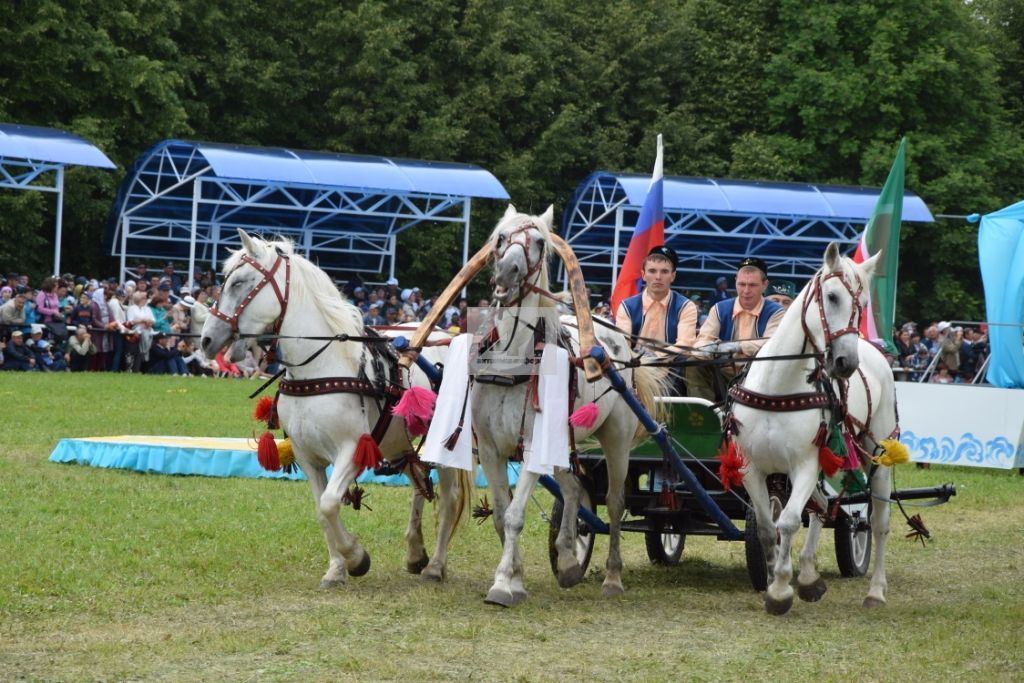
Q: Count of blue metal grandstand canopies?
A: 3